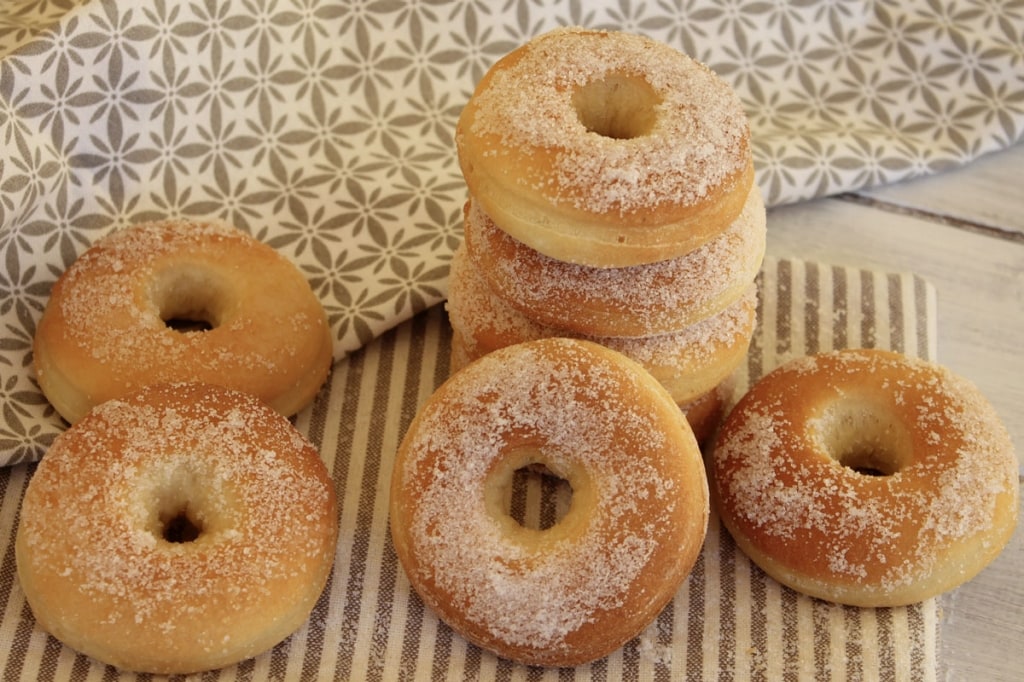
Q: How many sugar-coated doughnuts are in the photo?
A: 8